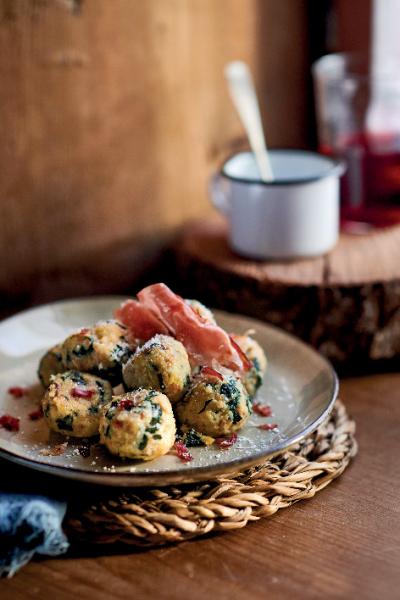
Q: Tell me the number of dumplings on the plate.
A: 8